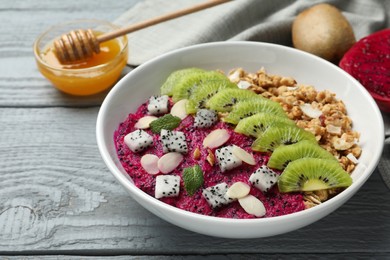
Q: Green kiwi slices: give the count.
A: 9